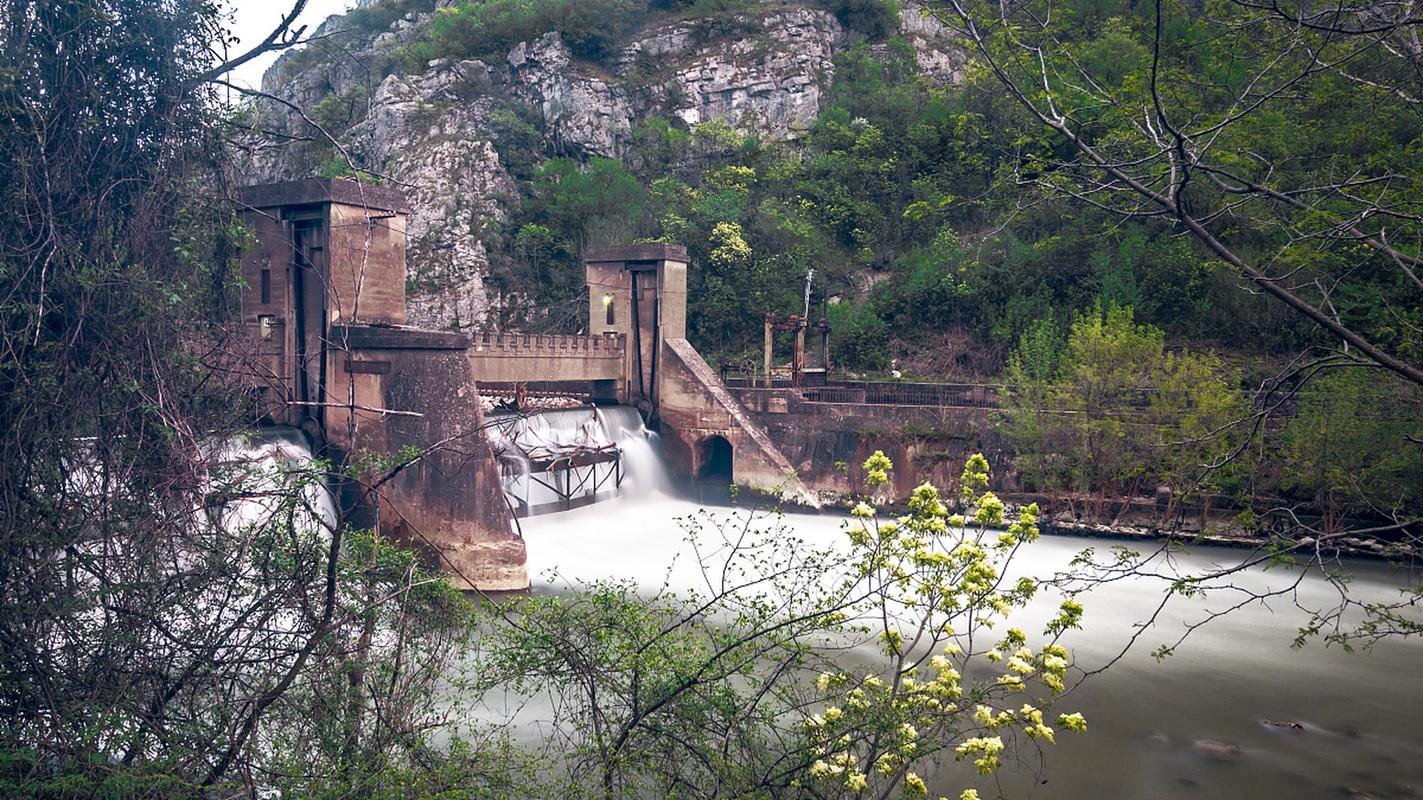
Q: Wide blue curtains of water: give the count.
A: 0